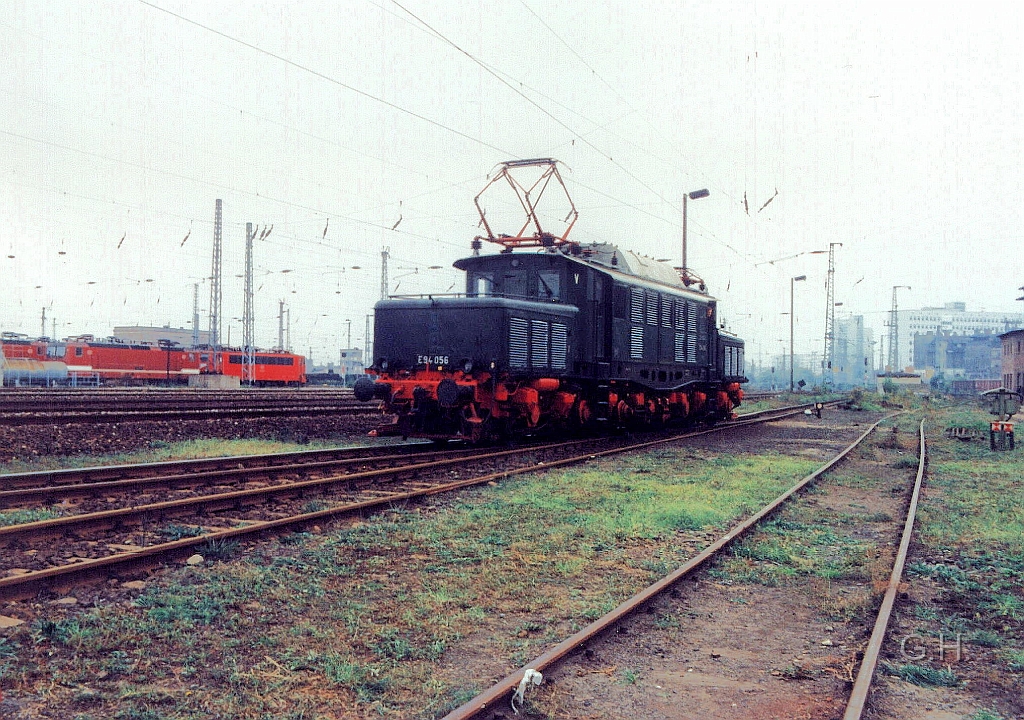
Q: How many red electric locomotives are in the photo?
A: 3